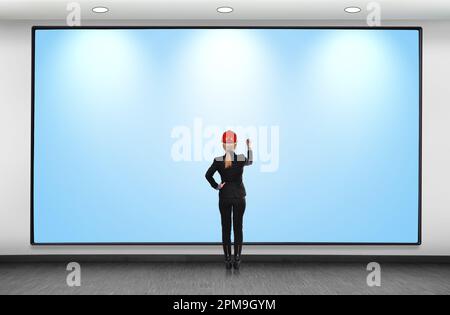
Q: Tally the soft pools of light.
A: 3